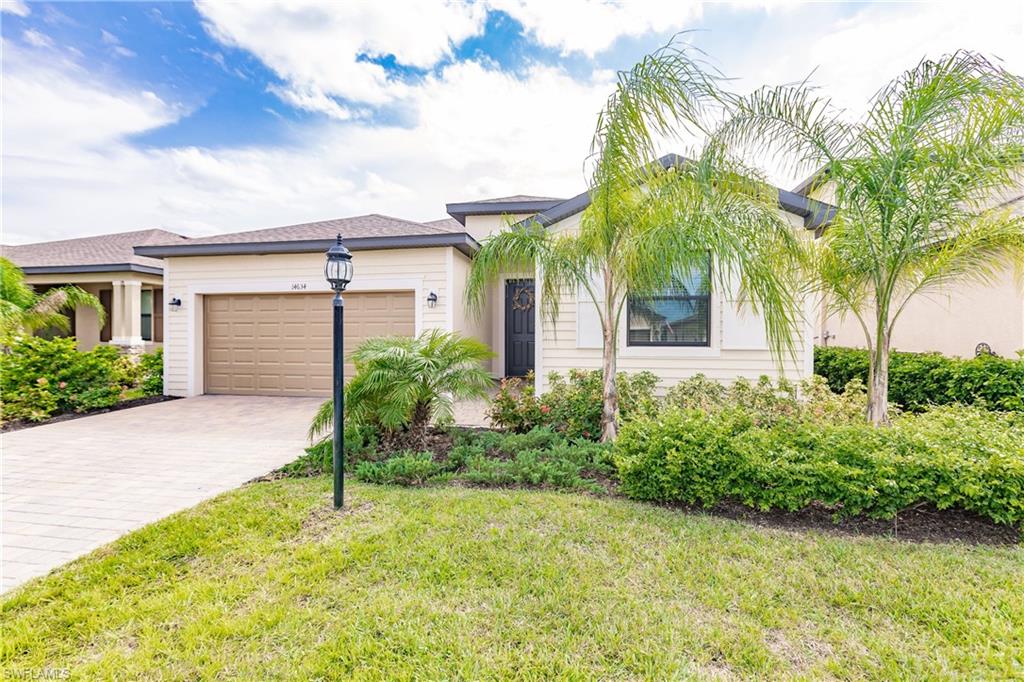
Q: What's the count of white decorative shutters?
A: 2